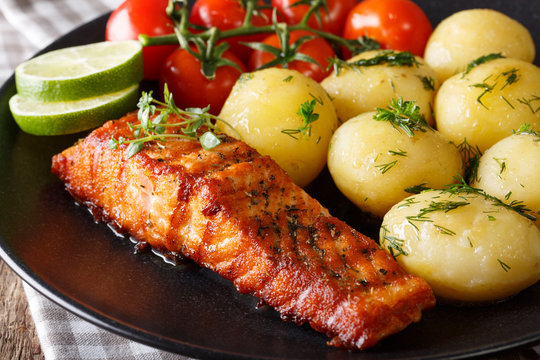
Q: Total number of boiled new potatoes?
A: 7